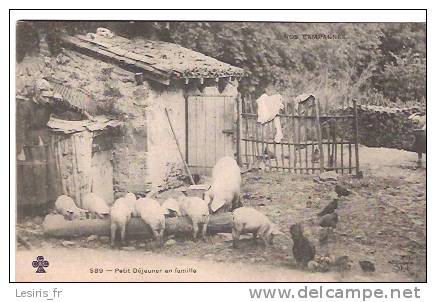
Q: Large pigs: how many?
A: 1